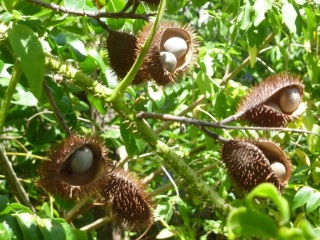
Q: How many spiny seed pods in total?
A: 6